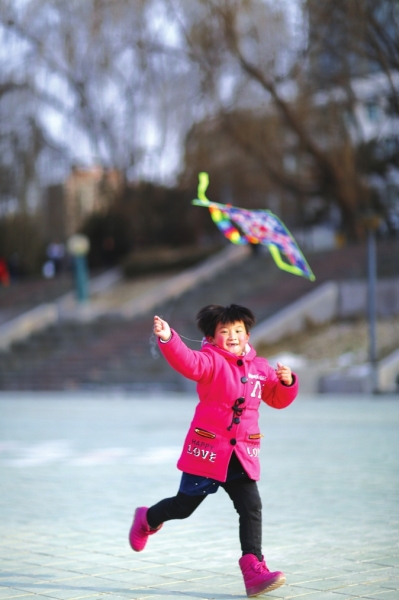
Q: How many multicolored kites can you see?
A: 1